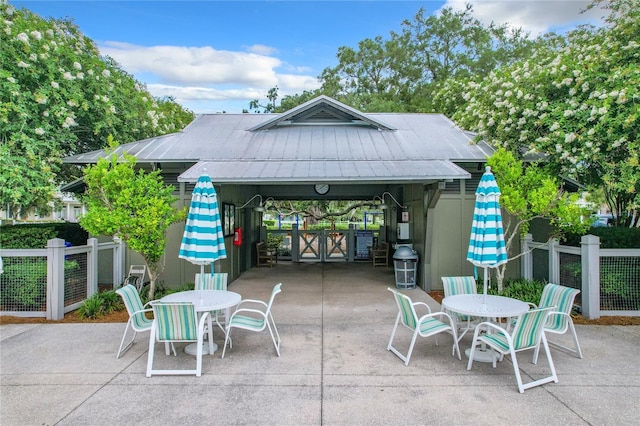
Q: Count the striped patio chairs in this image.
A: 8